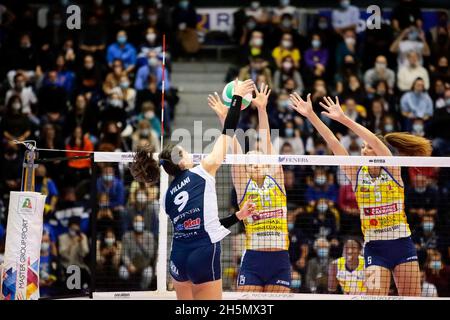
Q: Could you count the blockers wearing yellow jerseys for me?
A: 2